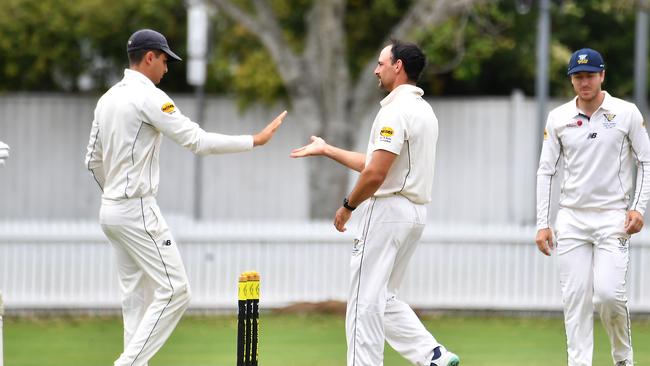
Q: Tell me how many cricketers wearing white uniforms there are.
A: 3